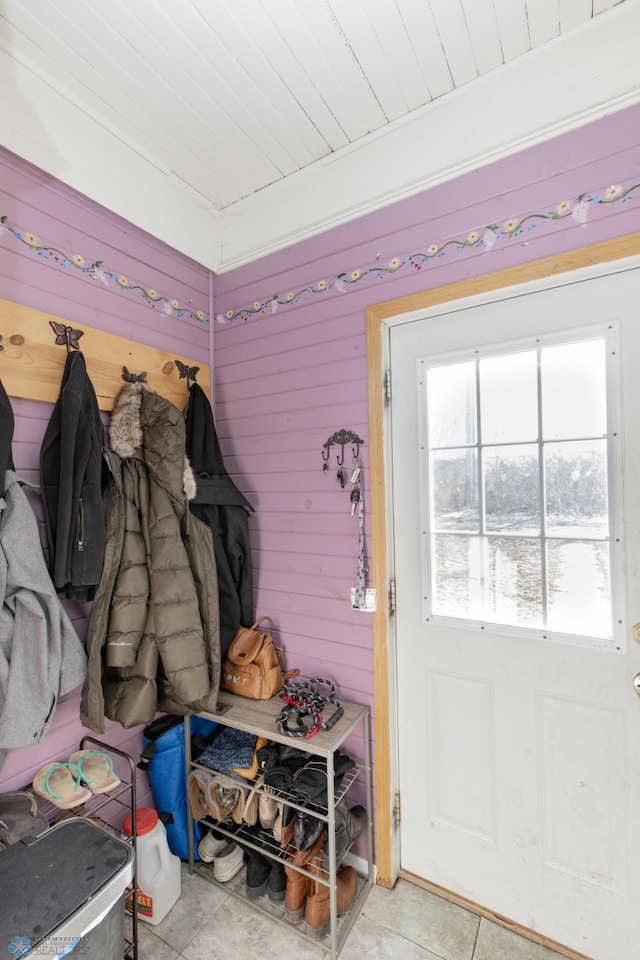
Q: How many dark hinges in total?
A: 3